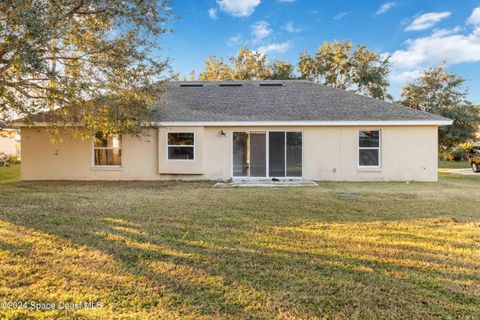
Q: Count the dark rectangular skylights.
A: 3